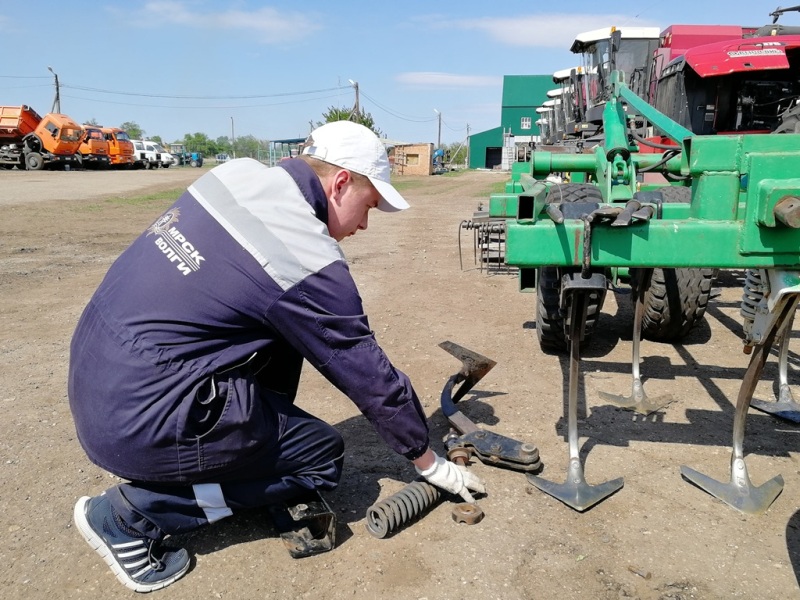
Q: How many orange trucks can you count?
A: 3